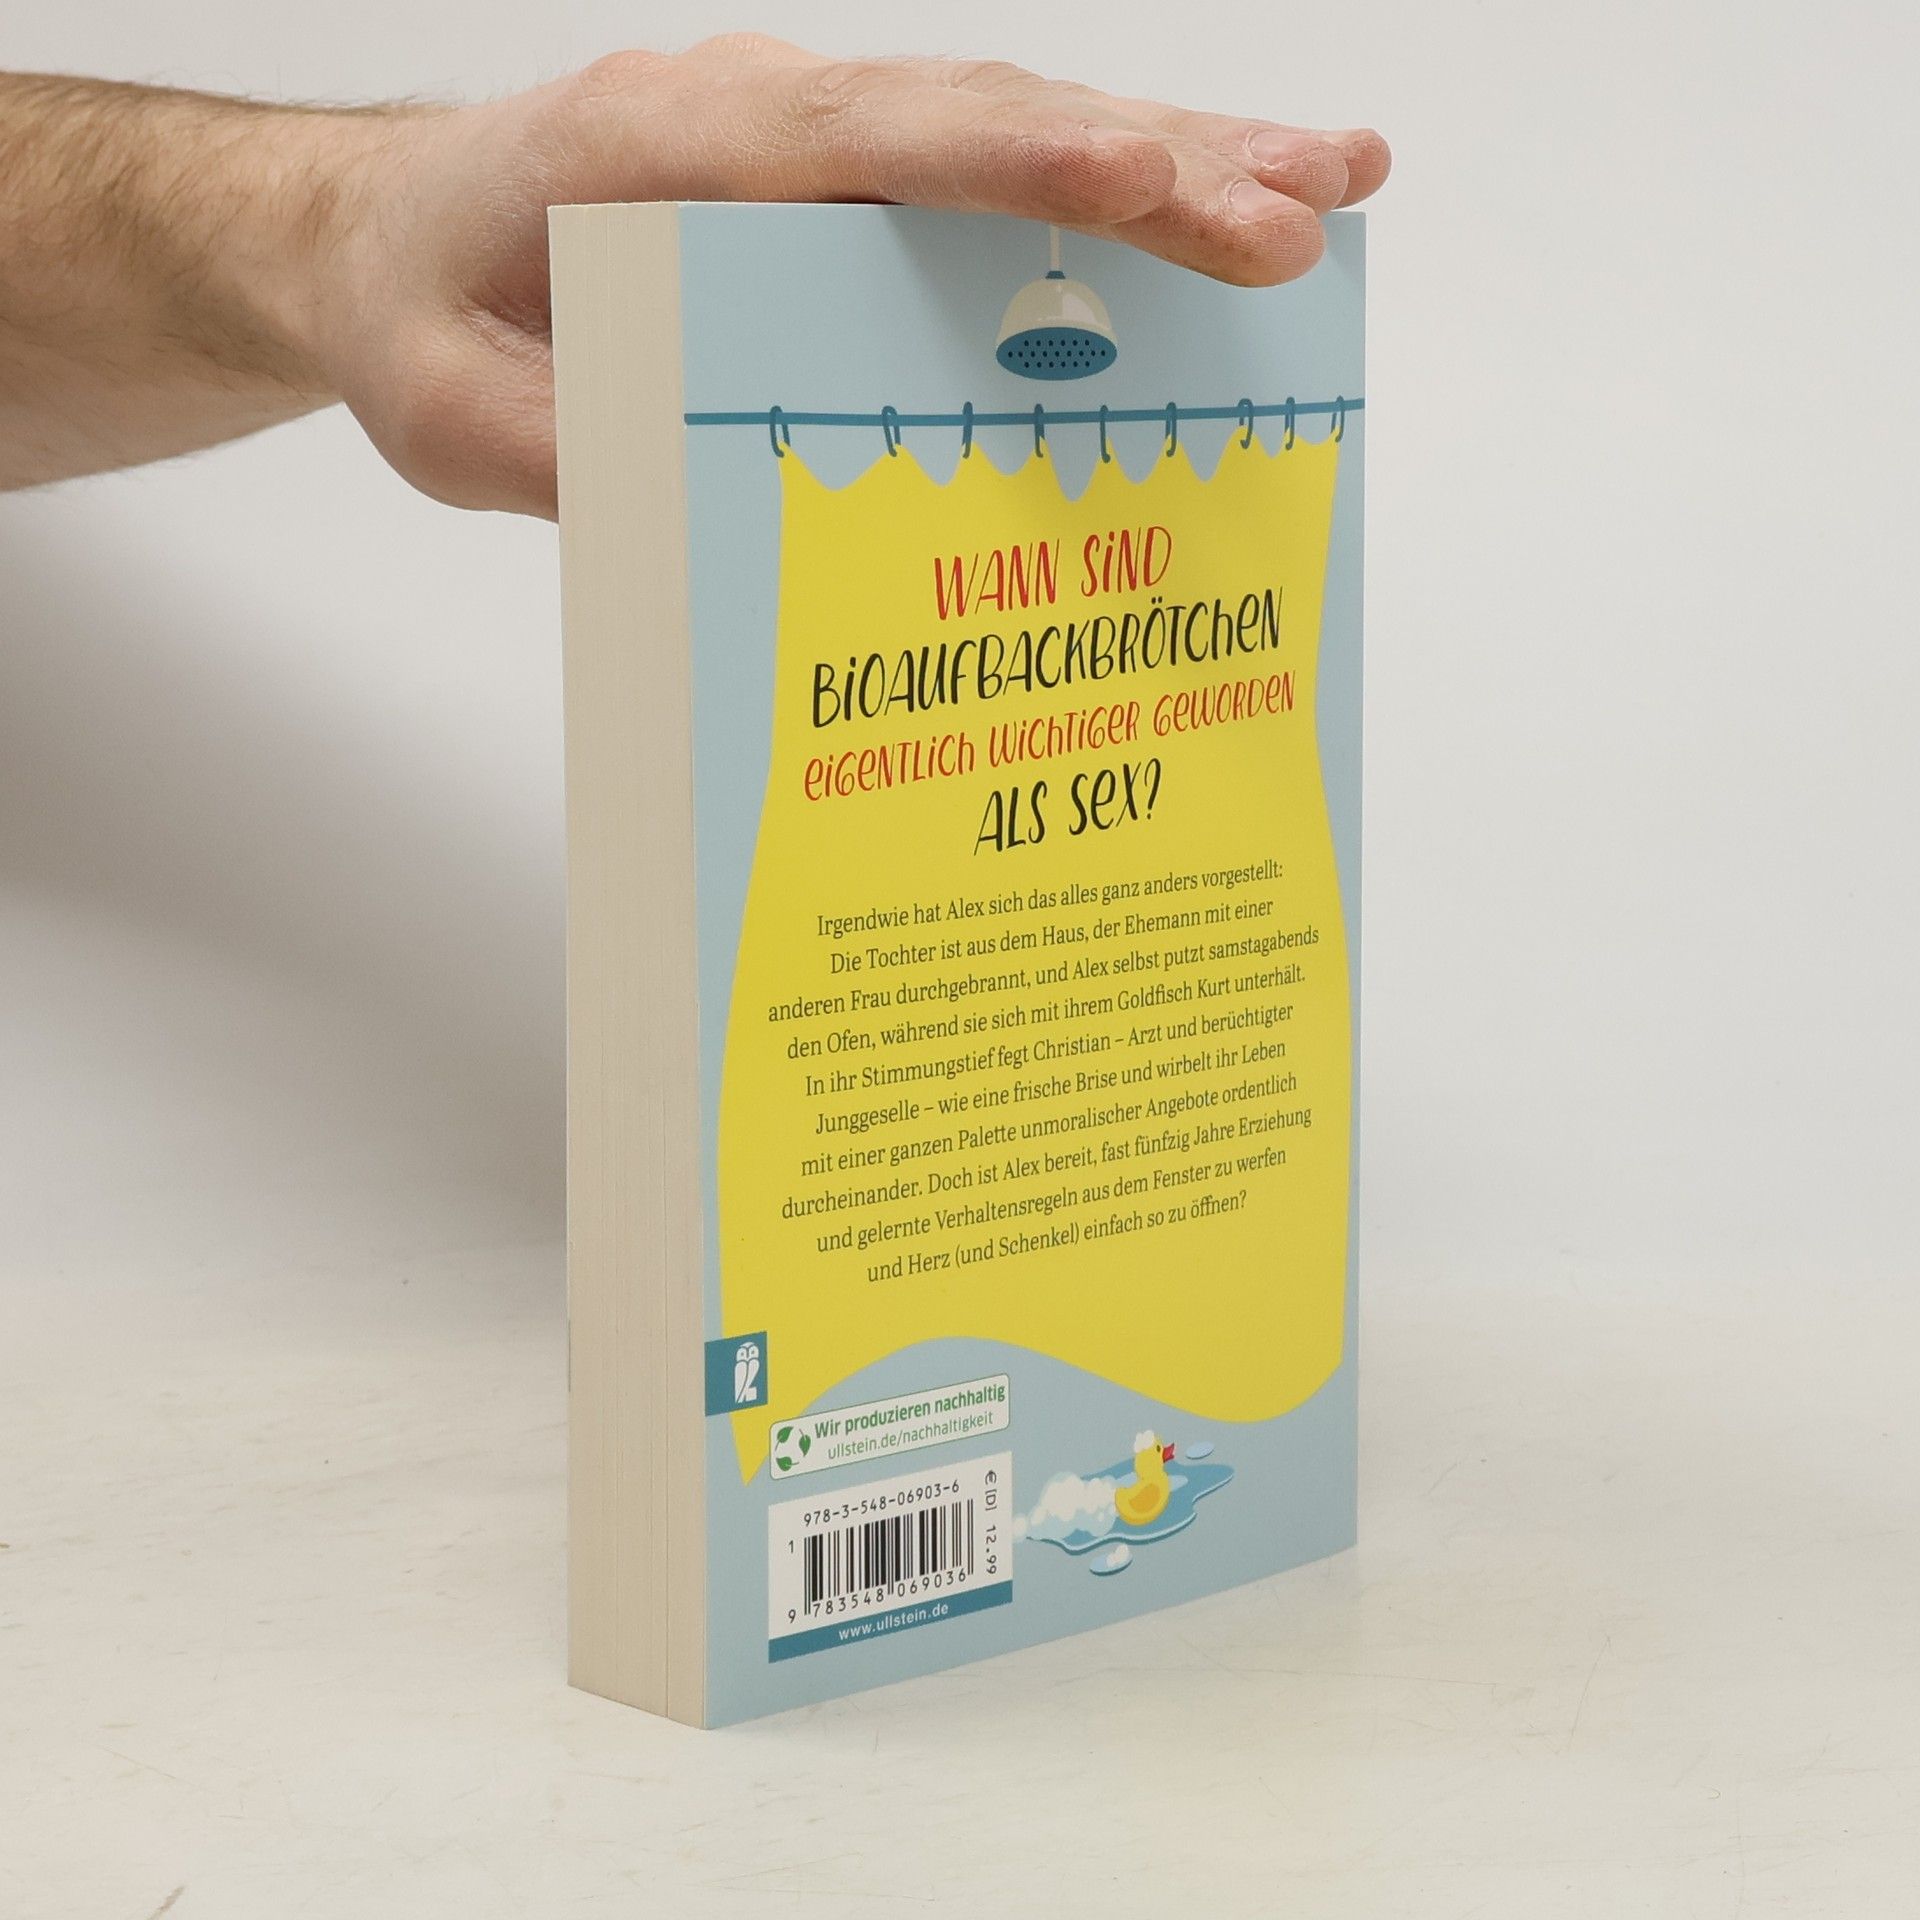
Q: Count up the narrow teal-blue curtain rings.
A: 9